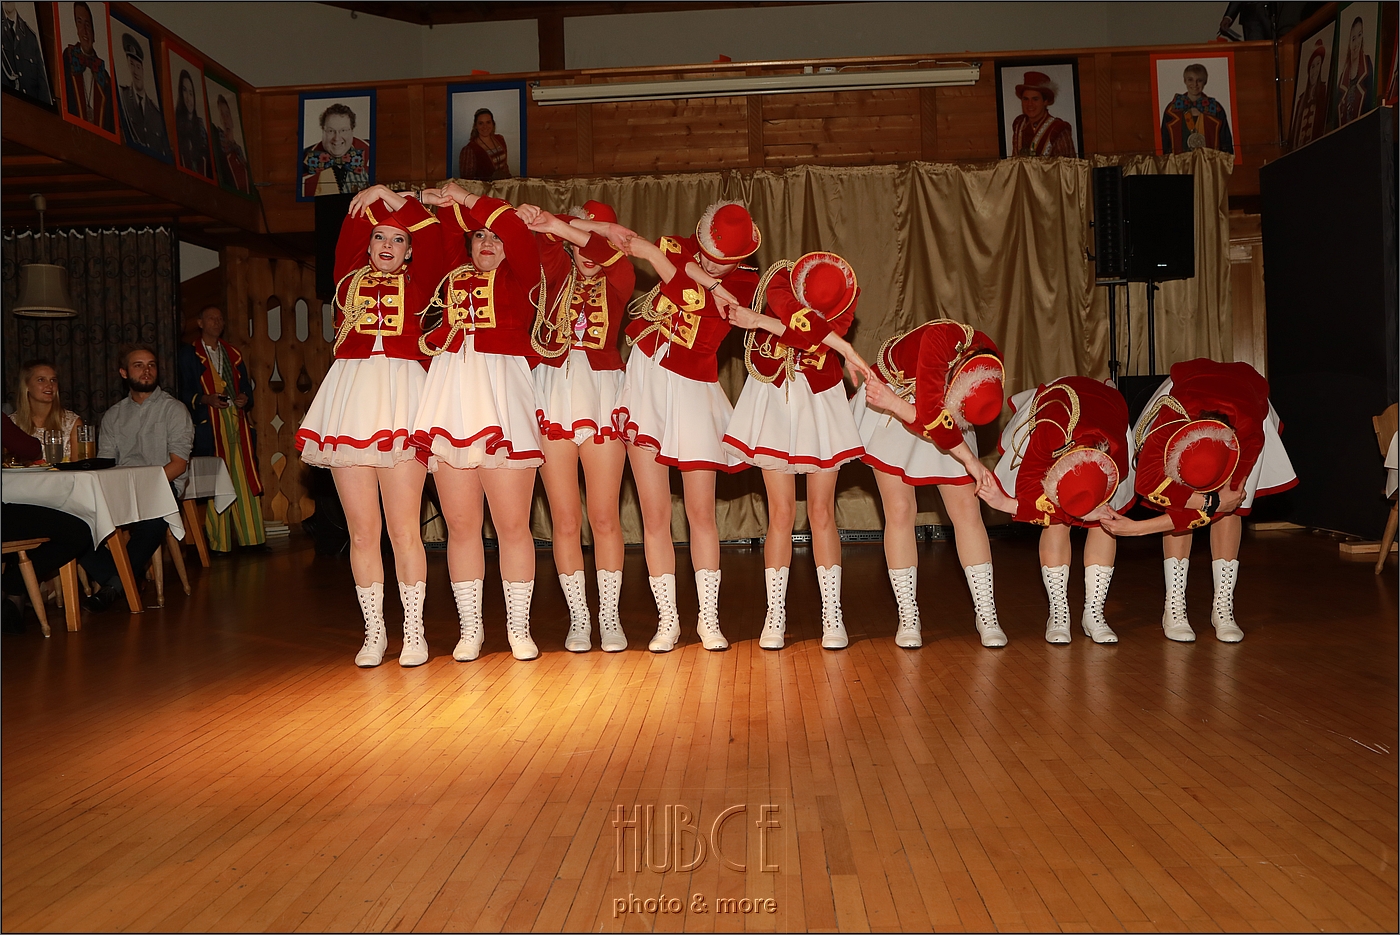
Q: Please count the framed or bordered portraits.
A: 11